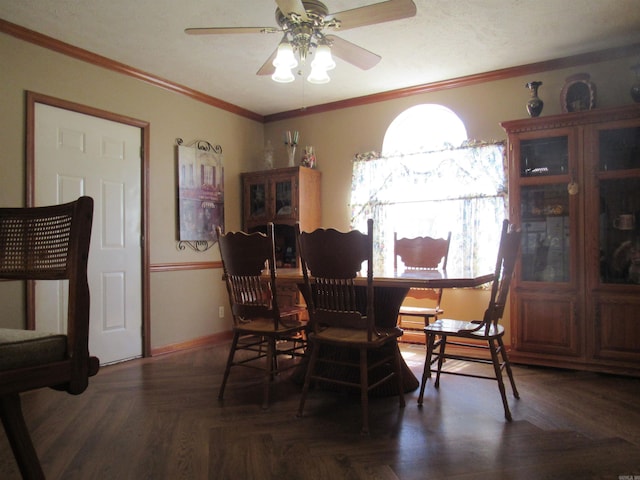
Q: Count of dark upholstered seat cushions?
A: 1